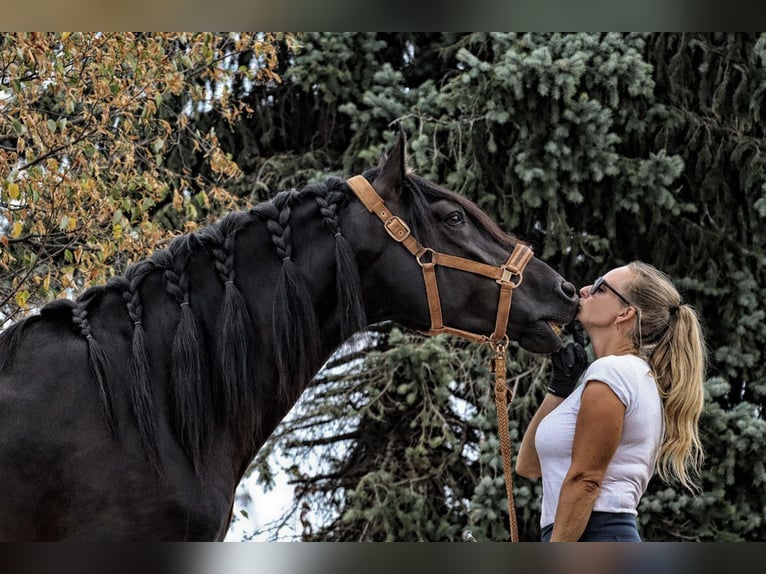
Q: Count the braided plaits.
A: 6